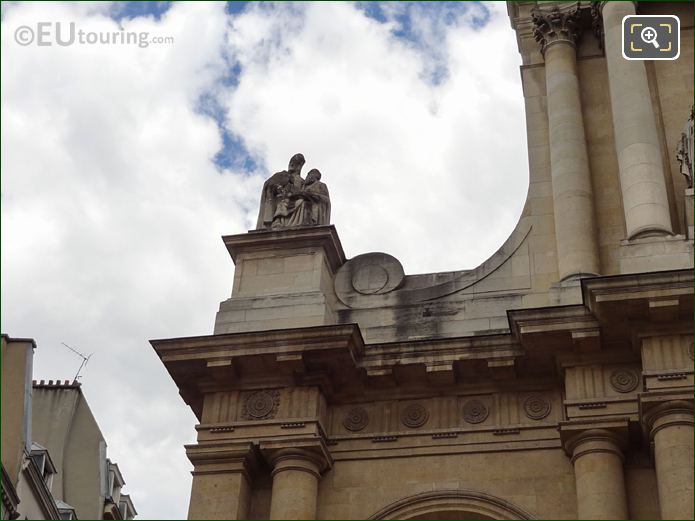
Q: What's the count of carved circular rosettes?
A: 6